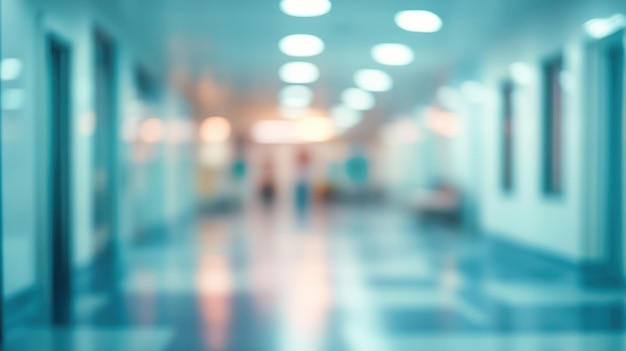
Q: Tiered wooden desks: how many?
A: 0